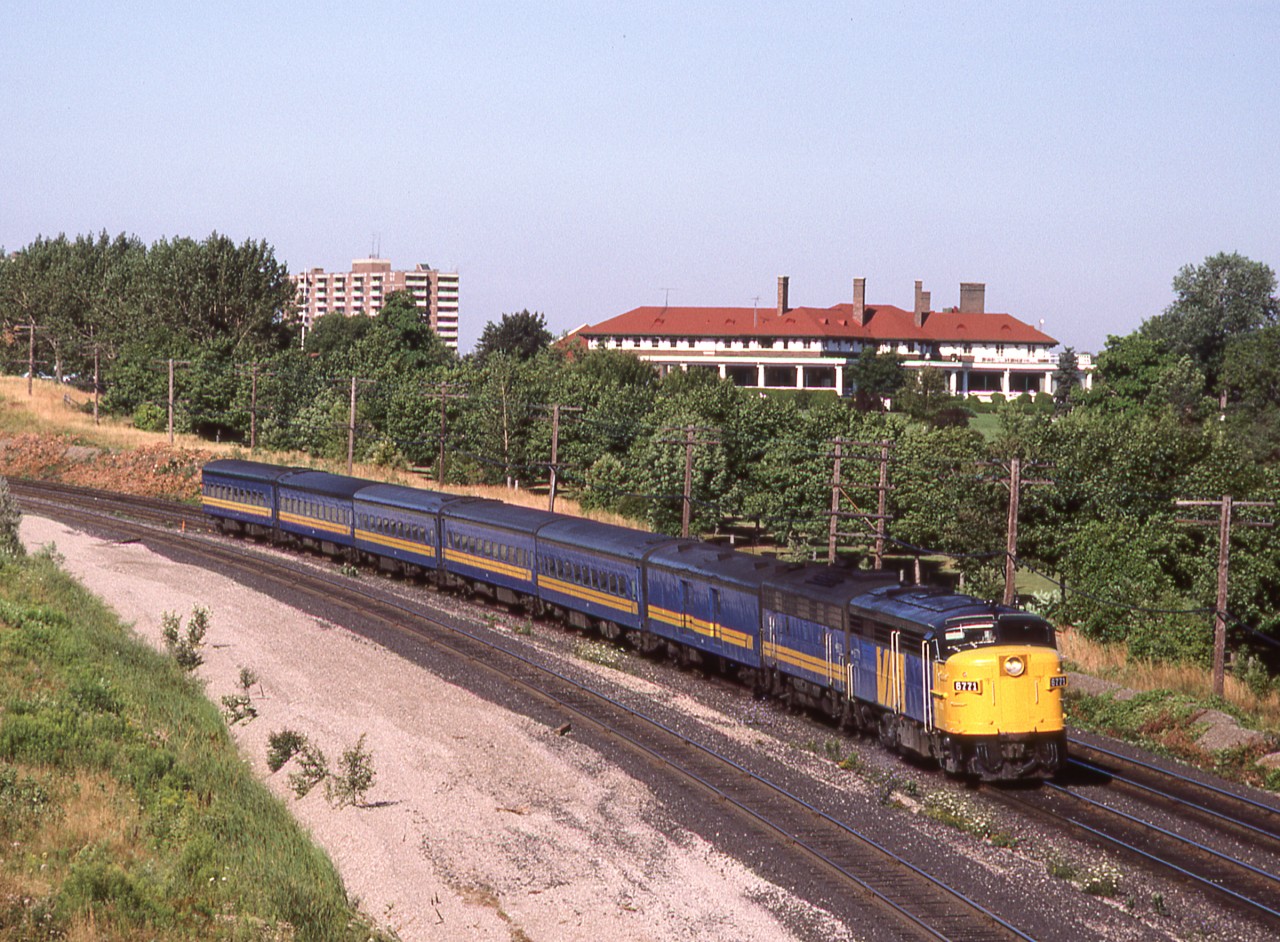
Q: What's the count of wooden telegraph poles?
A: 12